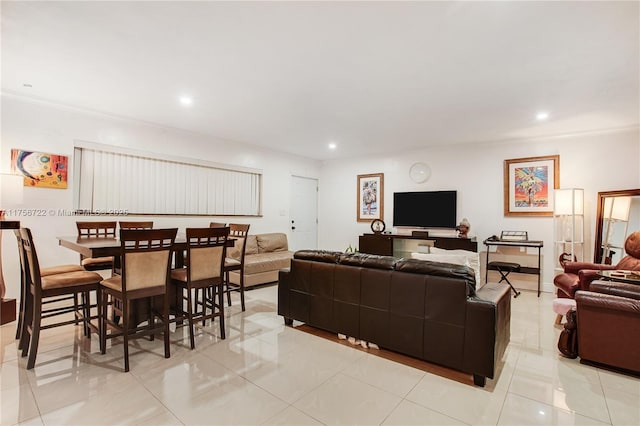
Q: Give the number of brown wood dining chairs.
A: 8